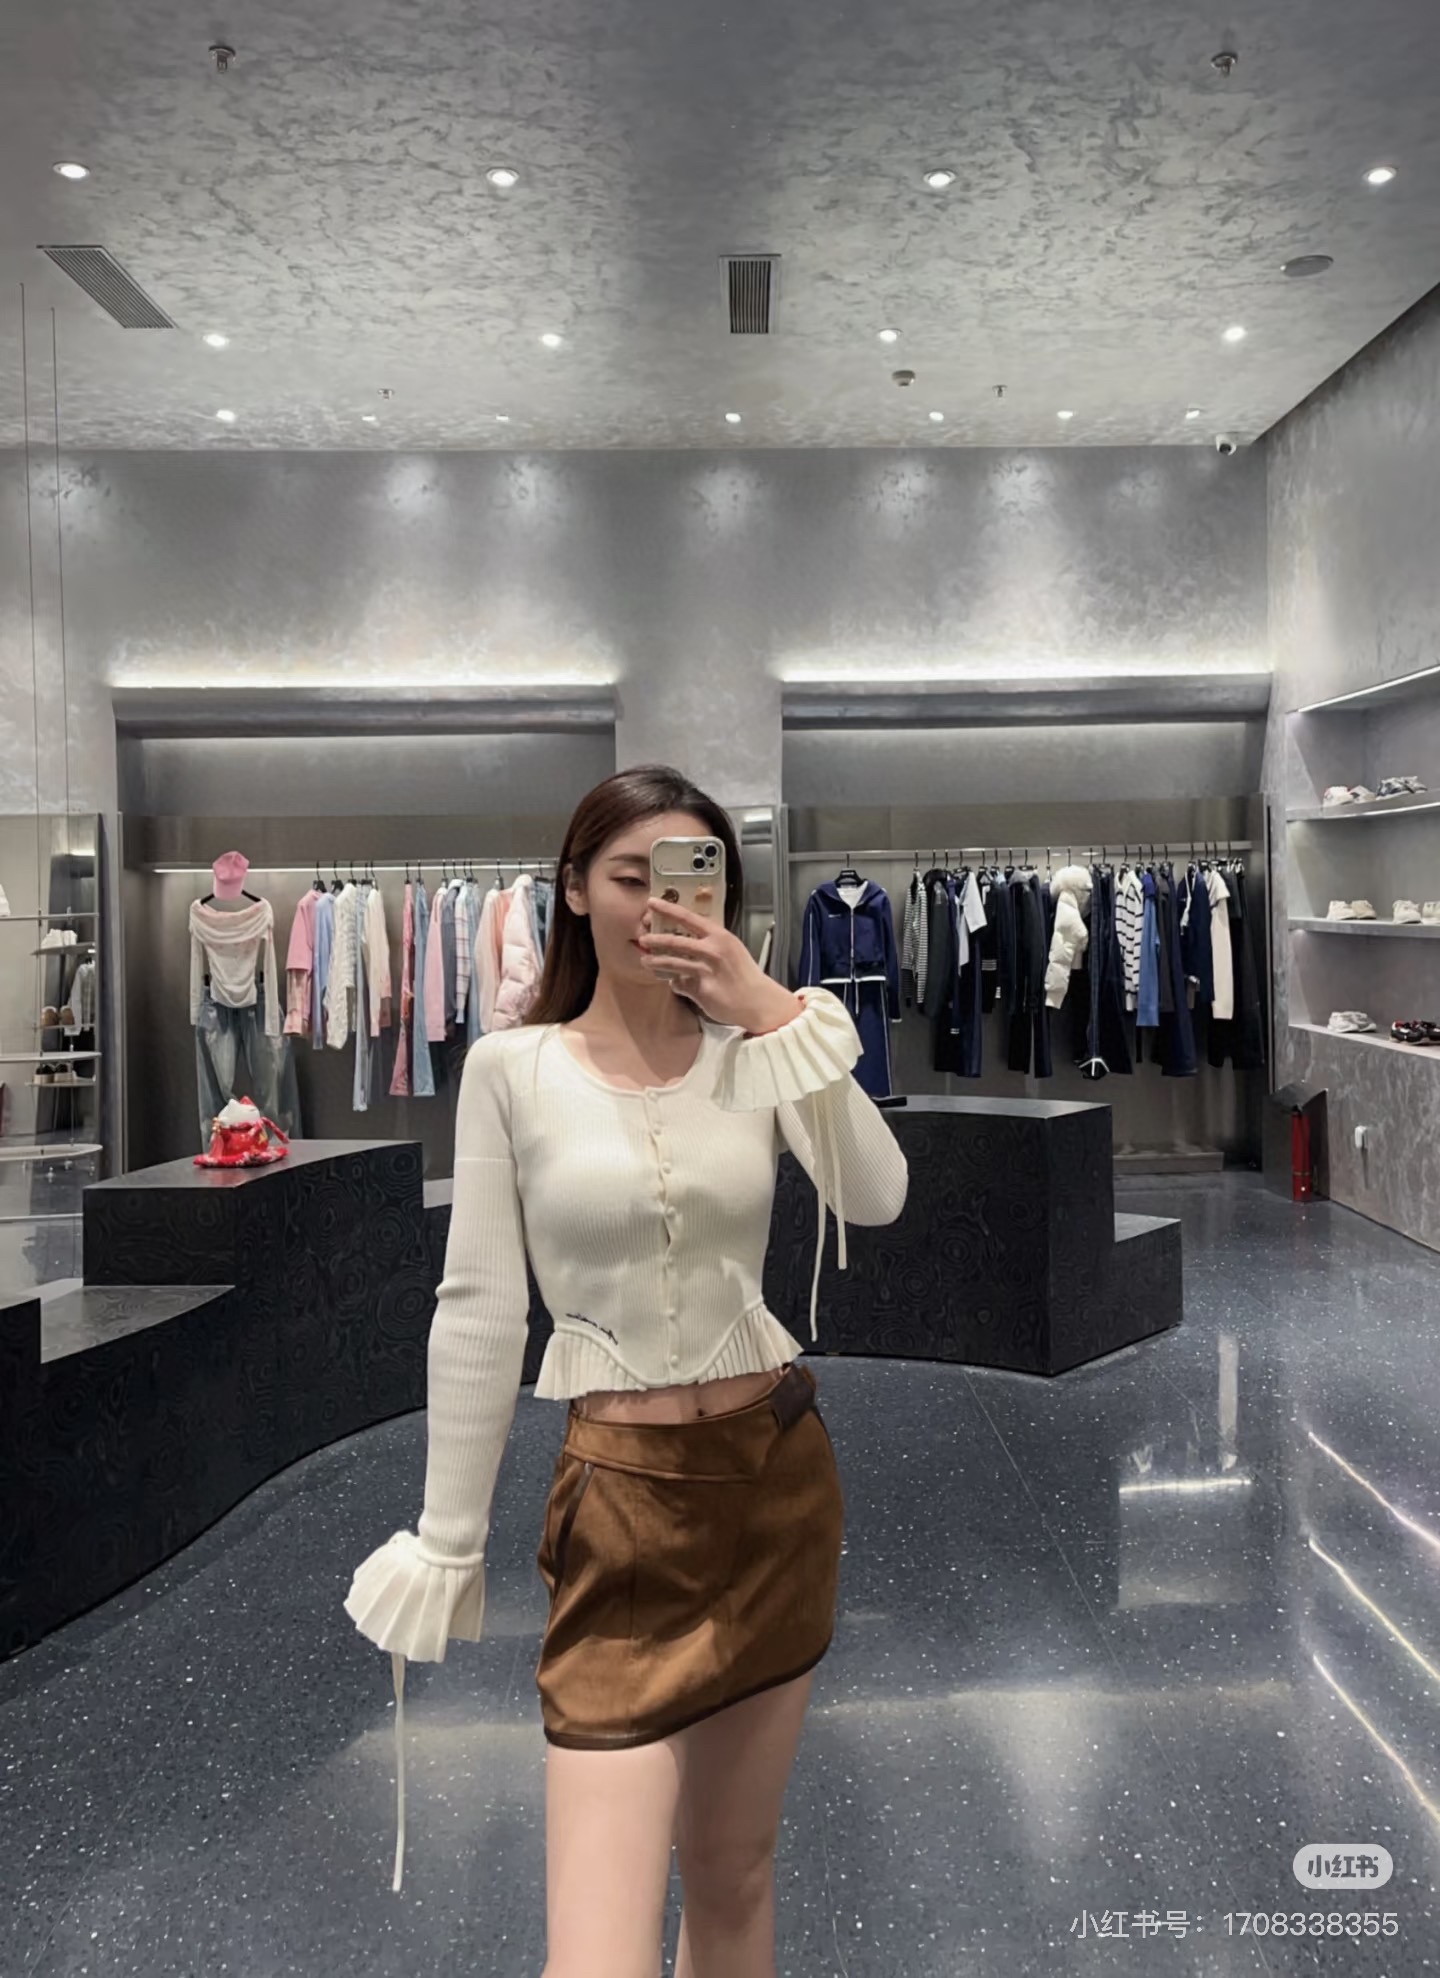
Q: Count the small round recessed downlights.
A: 15